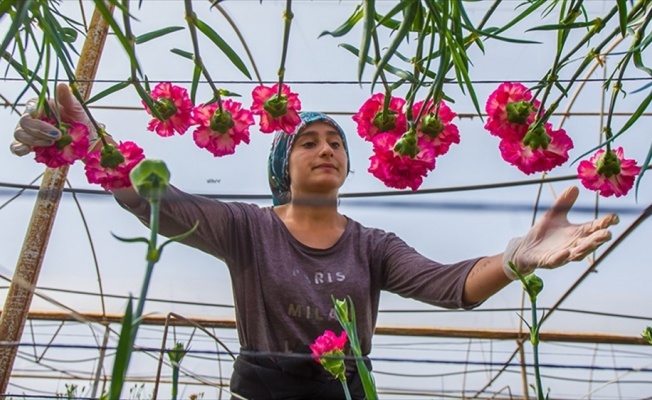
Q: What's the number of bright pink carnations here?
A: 12